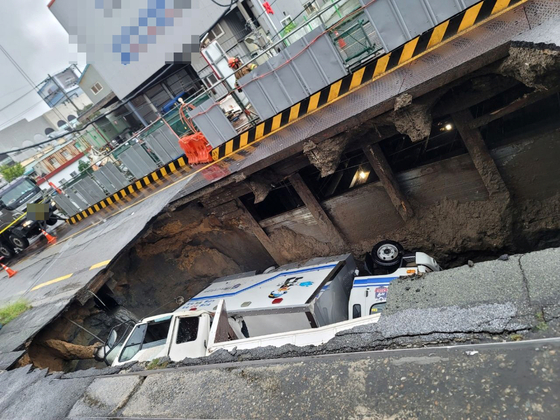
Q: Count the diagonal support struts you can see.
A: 4